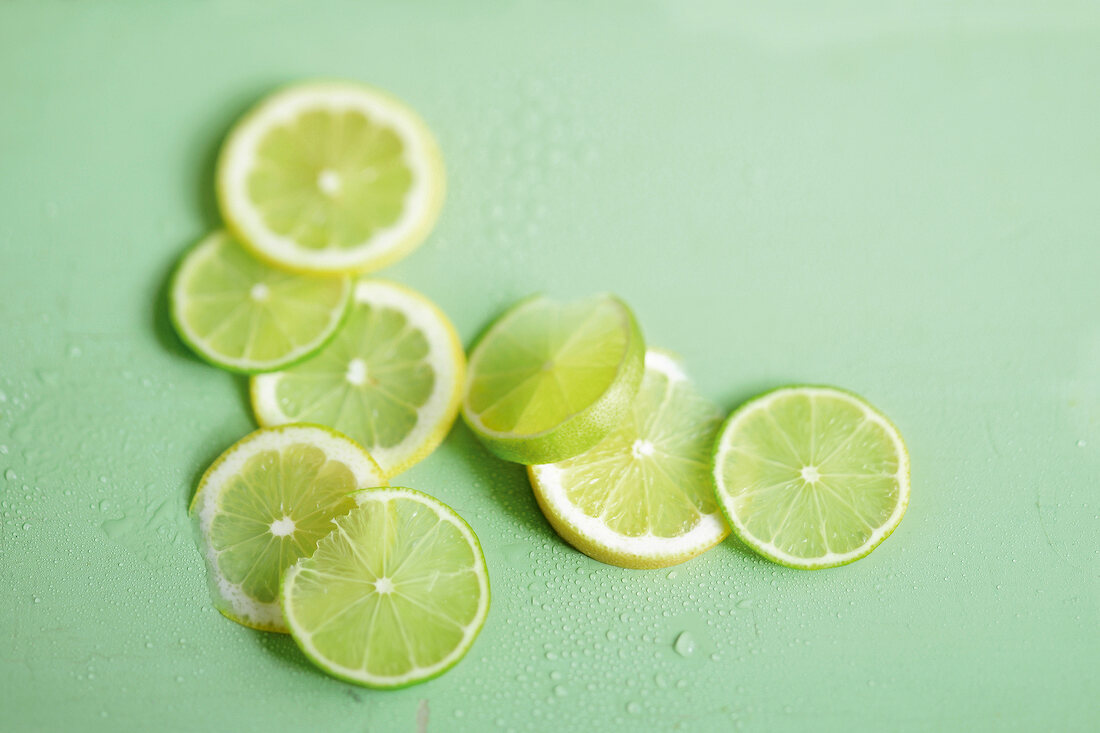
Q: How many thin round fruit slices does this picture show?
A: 8